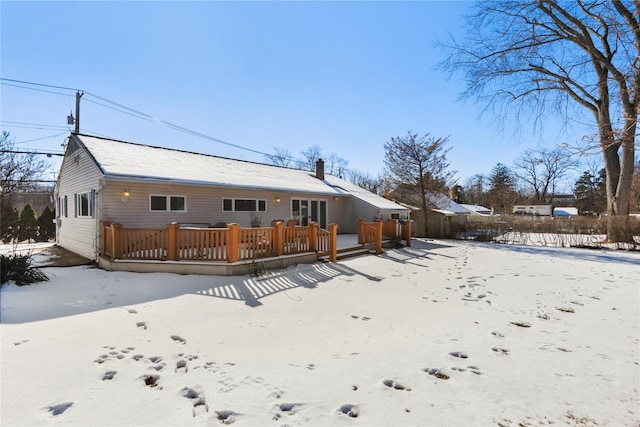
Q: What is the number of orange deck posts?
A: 11